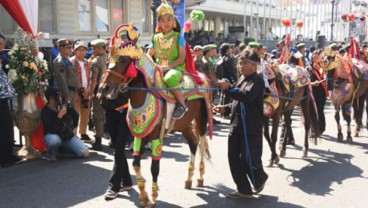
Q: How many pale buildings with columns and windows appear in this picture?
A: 1